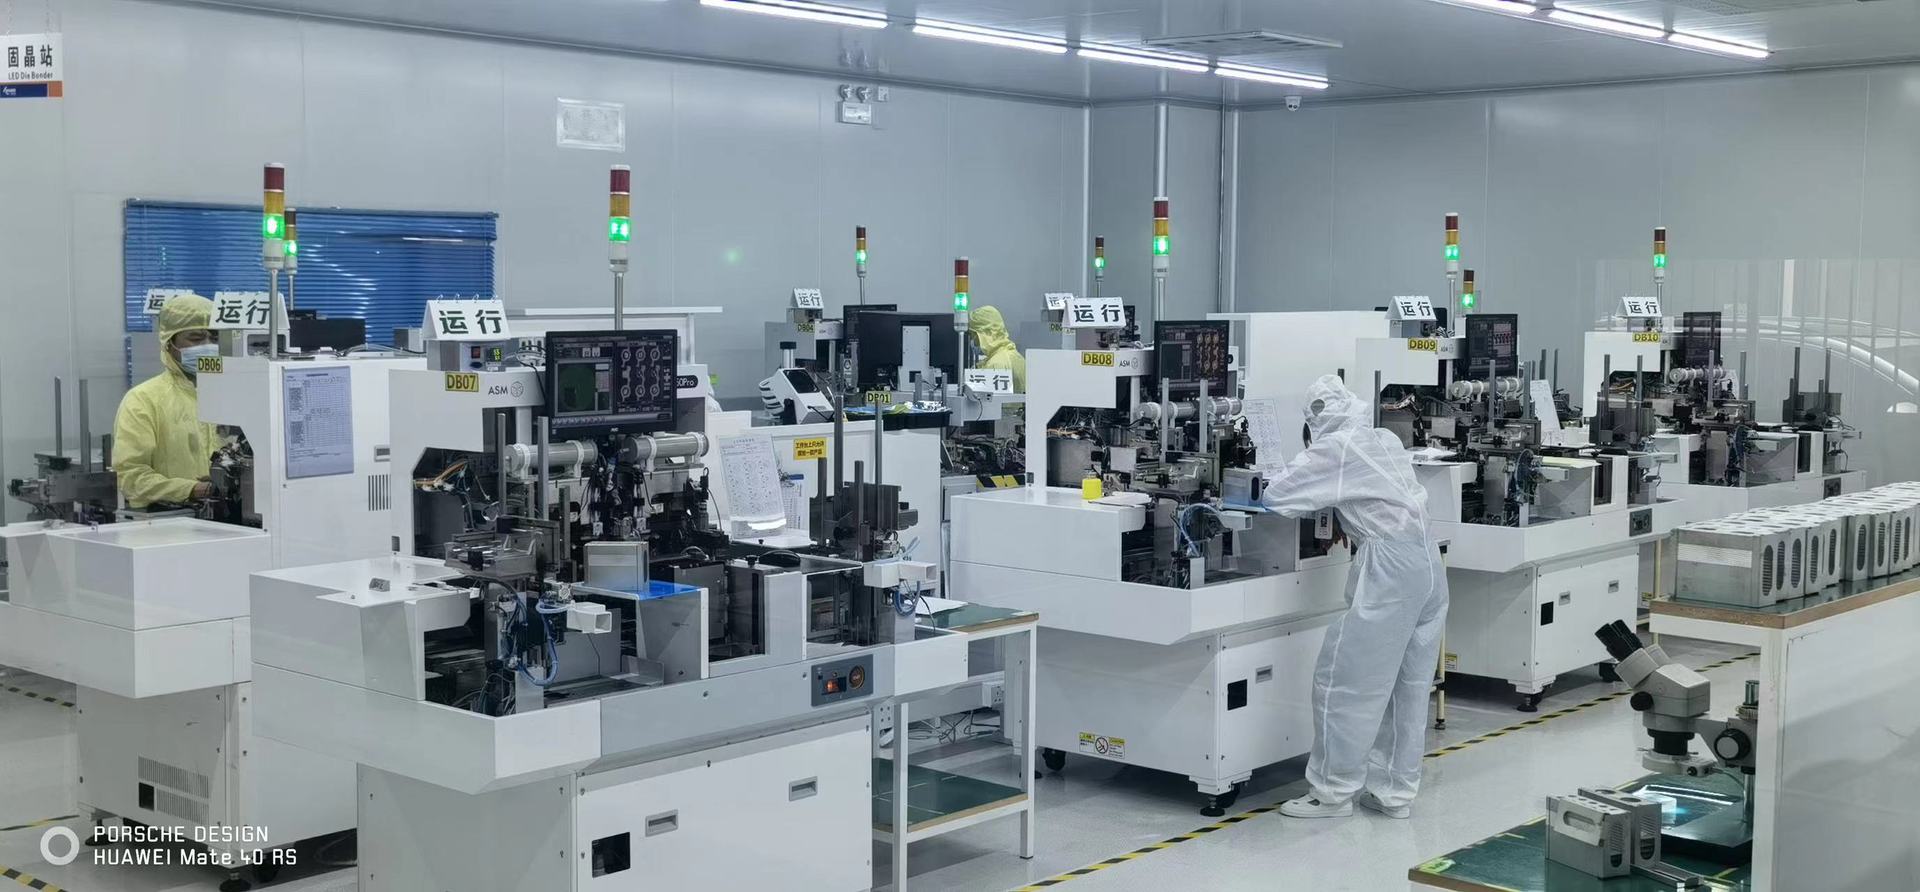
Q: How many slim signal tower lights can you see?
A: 10